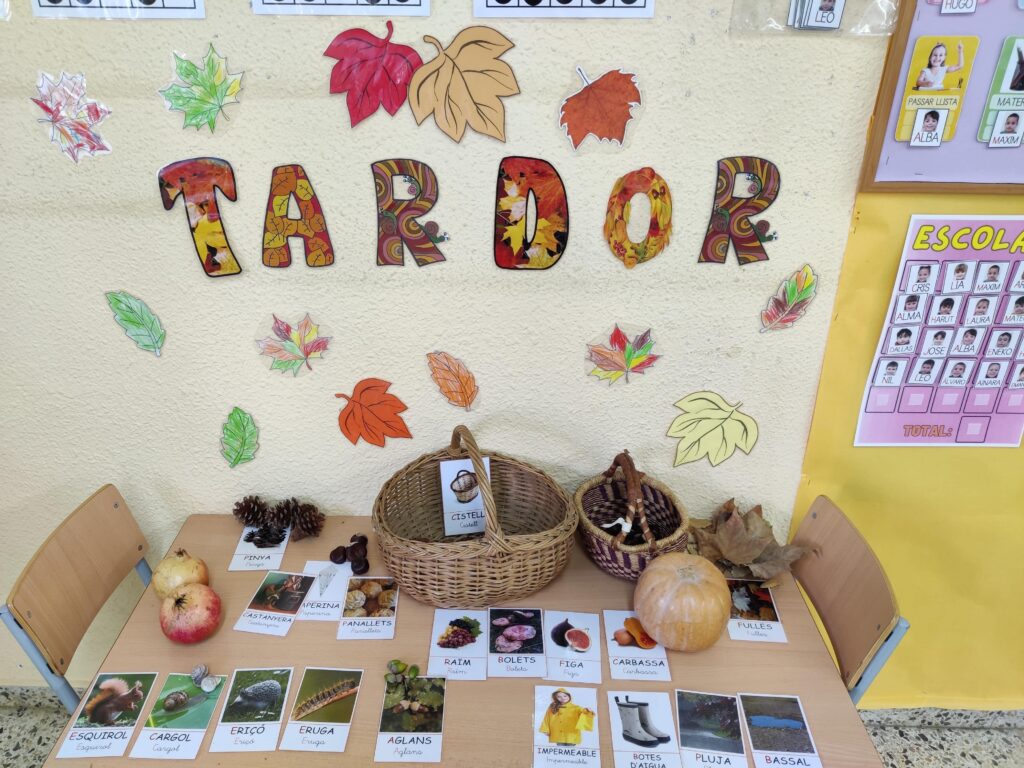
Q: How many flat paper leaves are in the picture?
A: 13